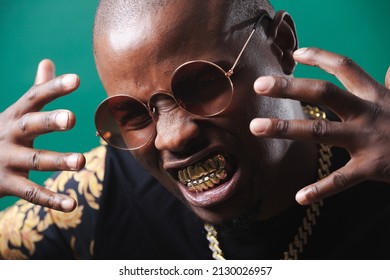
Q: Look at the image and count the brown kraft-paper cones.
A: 0